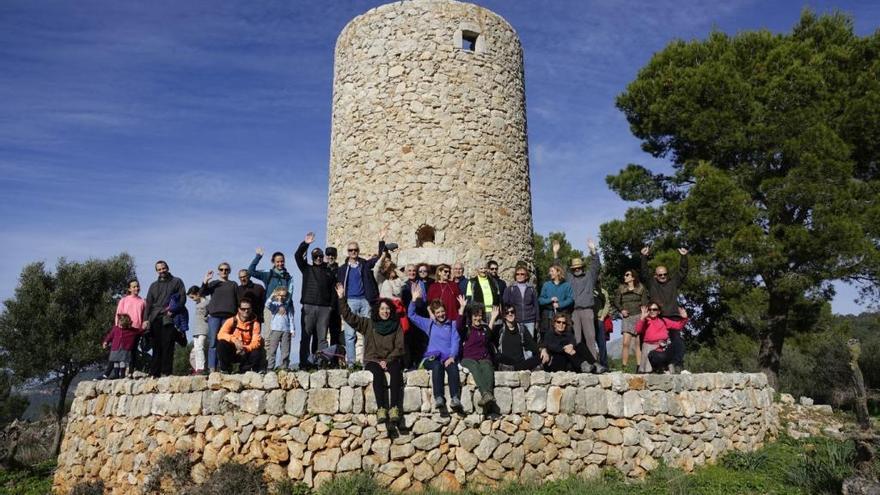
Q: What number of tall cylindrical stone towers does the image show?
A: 1